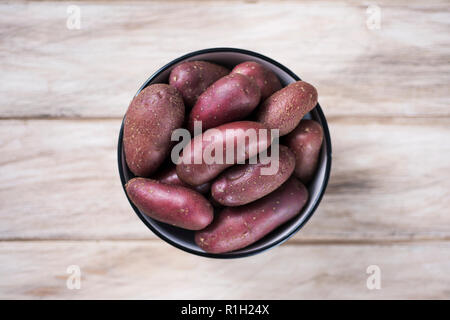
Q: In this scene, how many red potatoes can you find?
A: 11